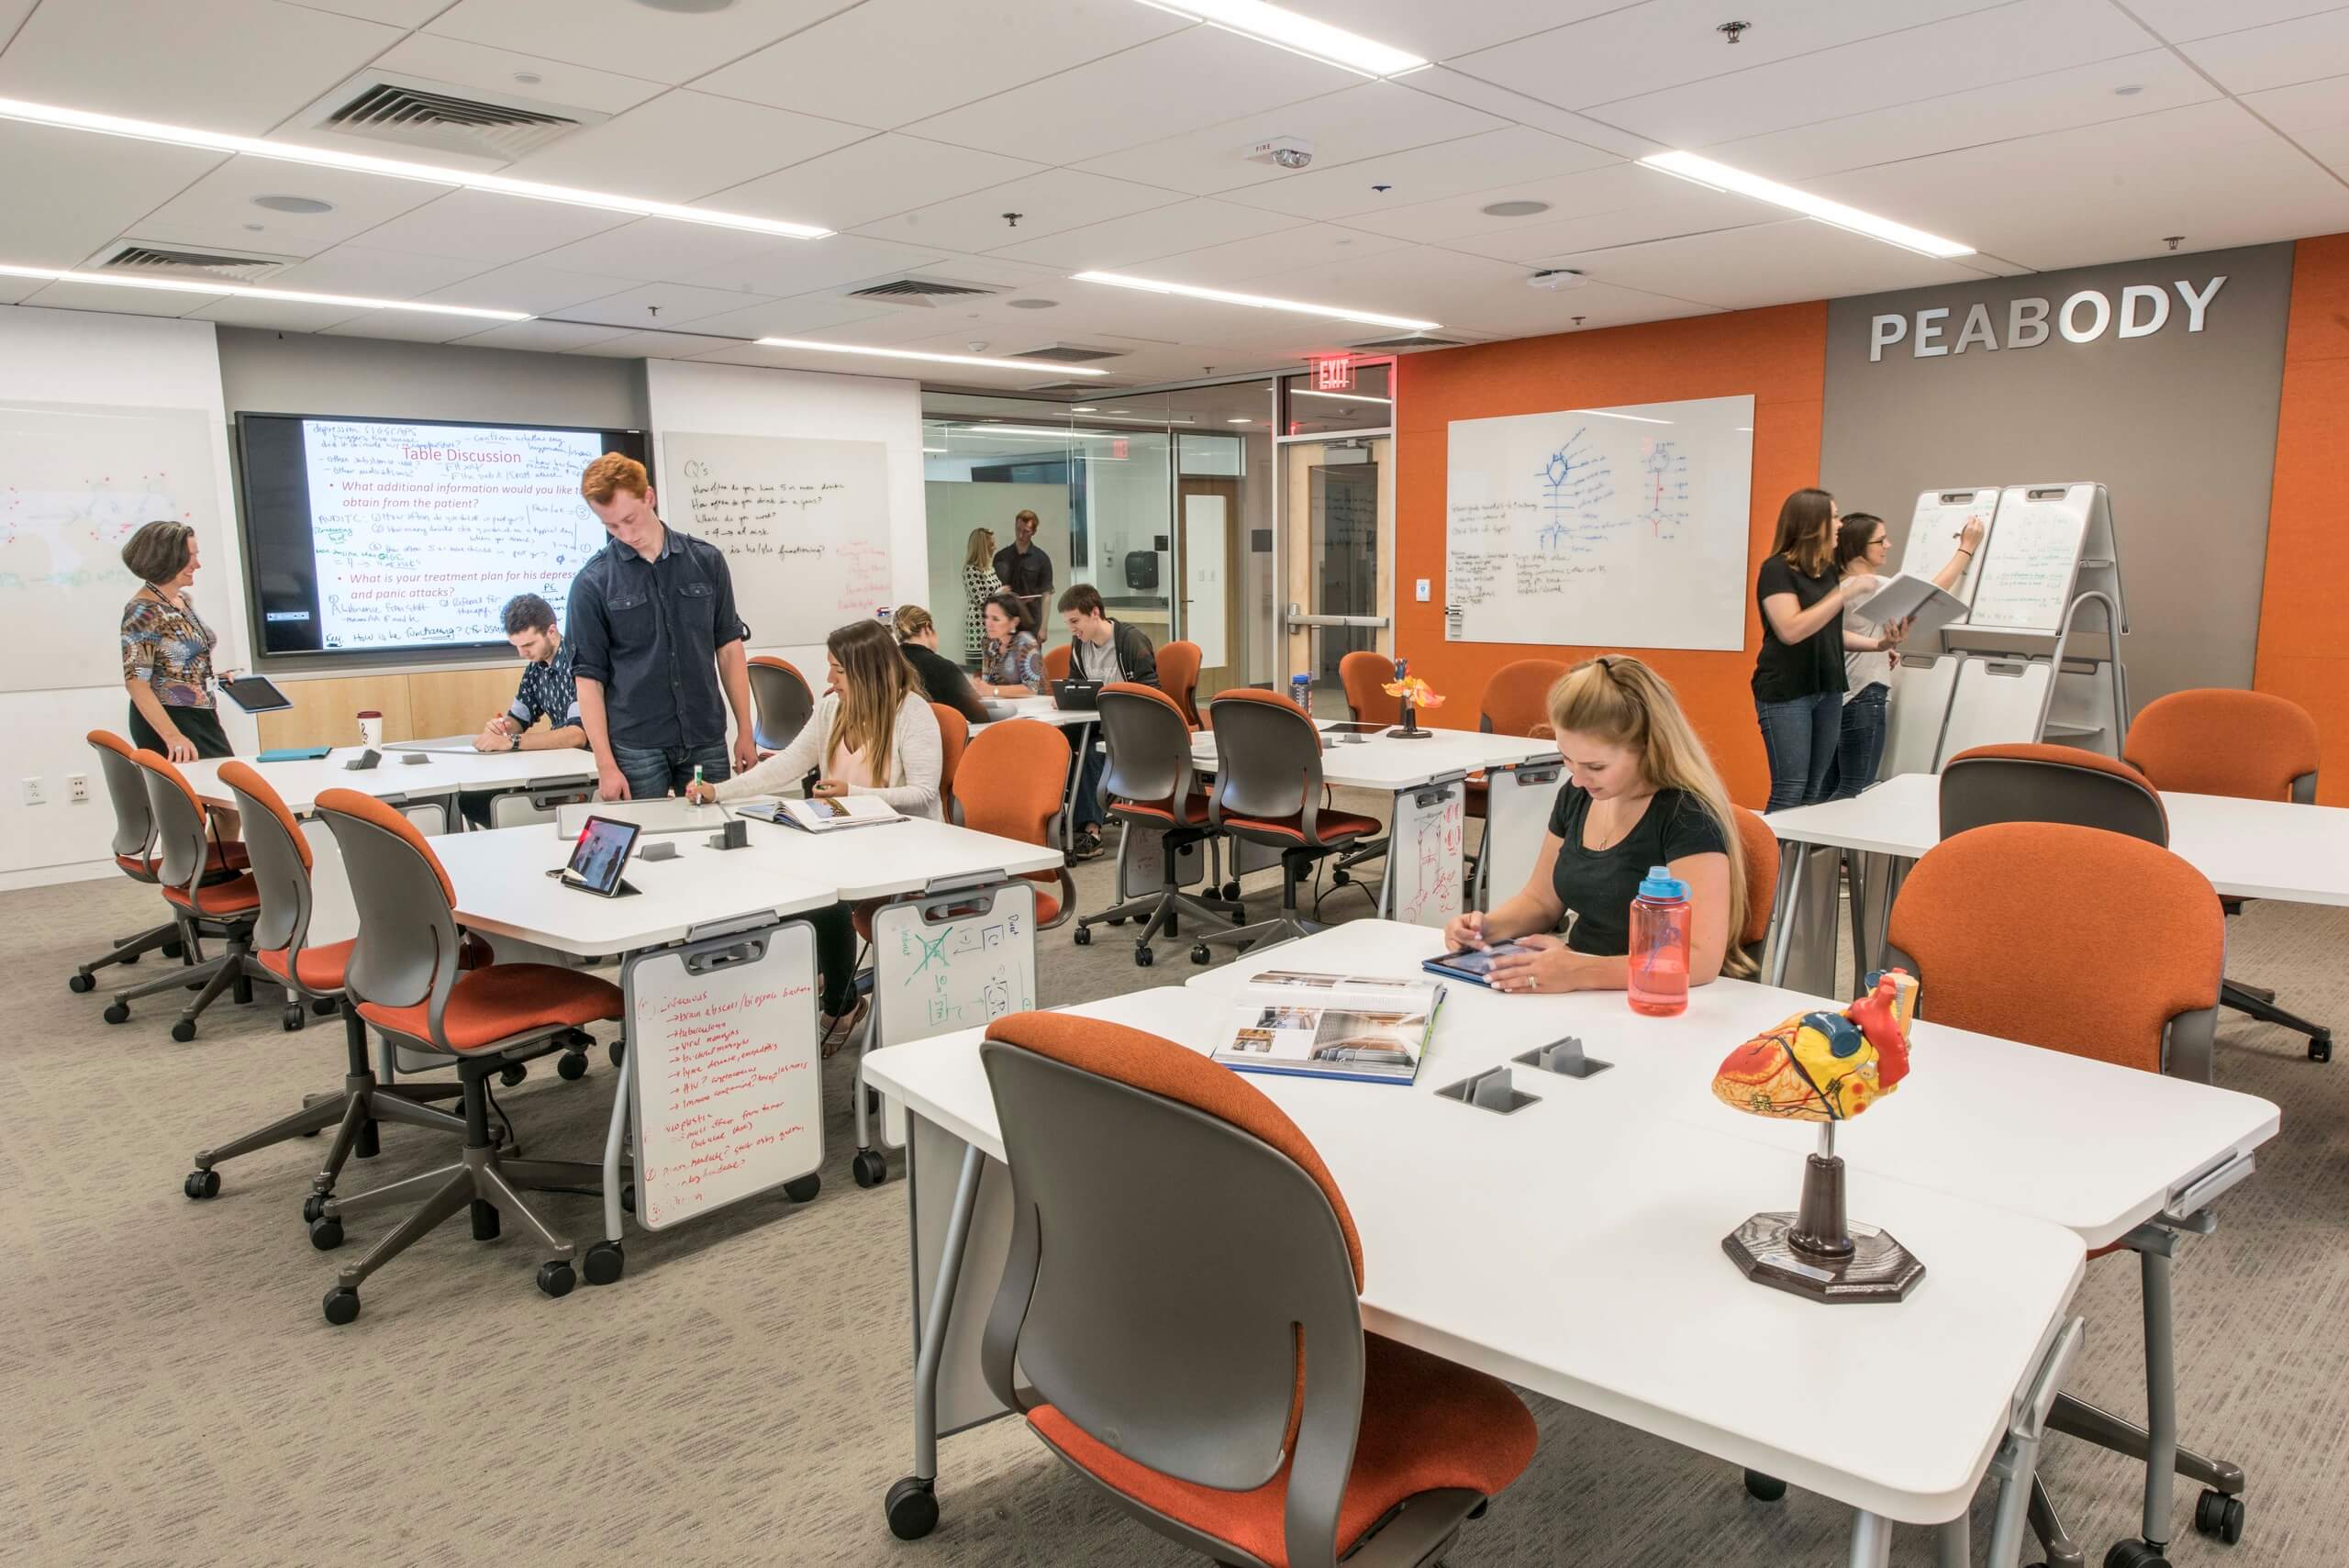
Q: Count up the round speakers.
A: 4